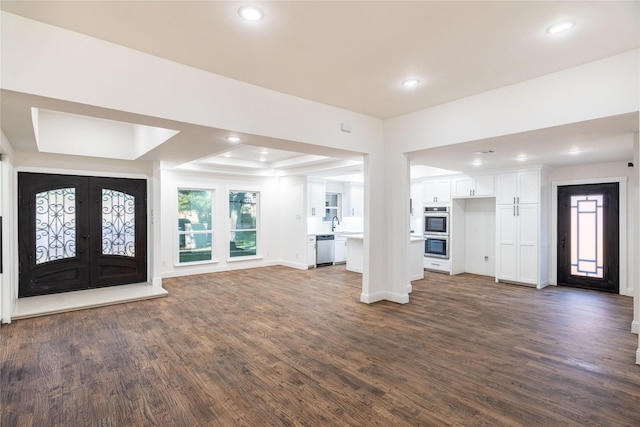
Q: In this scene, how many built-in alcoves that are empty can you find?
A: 1